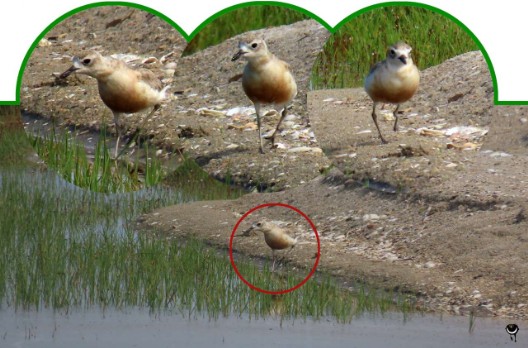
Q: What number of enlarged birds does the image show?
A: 3